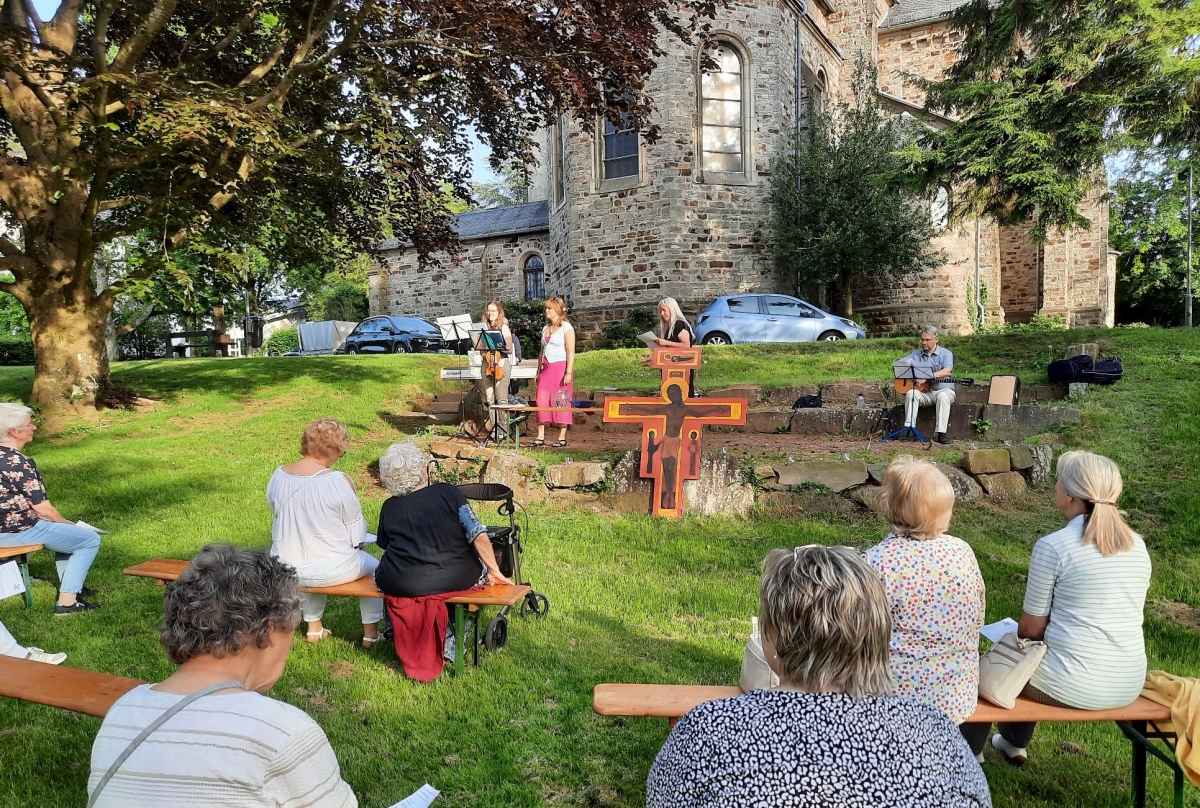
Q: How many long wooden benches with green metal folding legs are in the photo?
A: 5